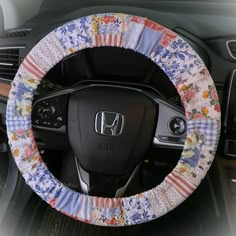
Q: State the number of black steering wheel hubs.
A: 1